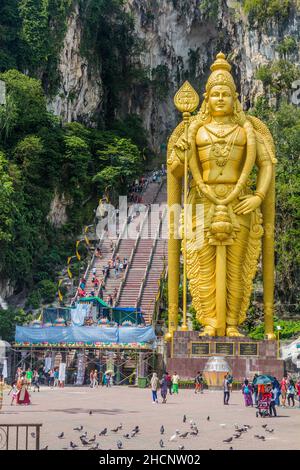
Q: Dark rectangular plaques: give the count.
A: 3